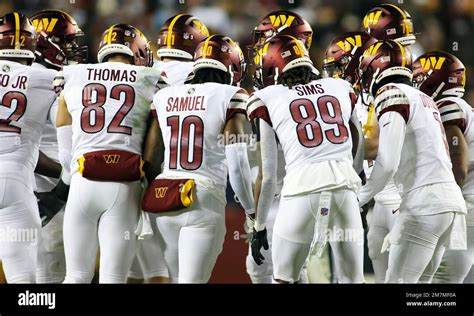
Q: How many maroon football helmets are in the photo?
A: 11